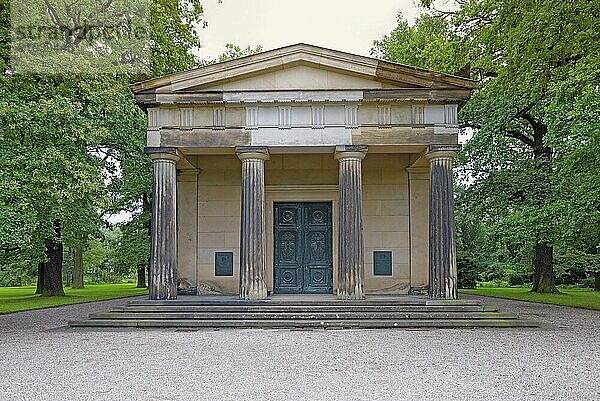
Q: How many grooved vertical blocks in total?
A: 10